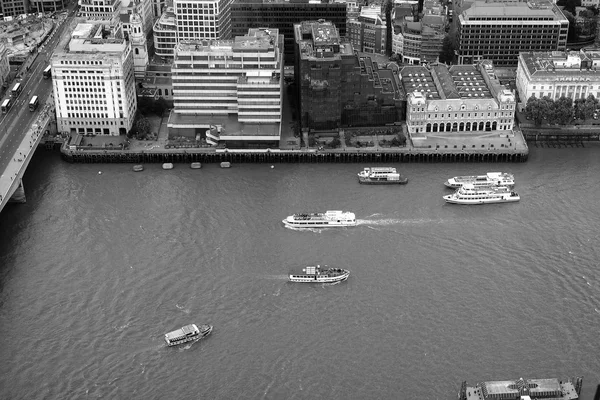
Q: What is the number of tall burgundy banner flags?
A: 0